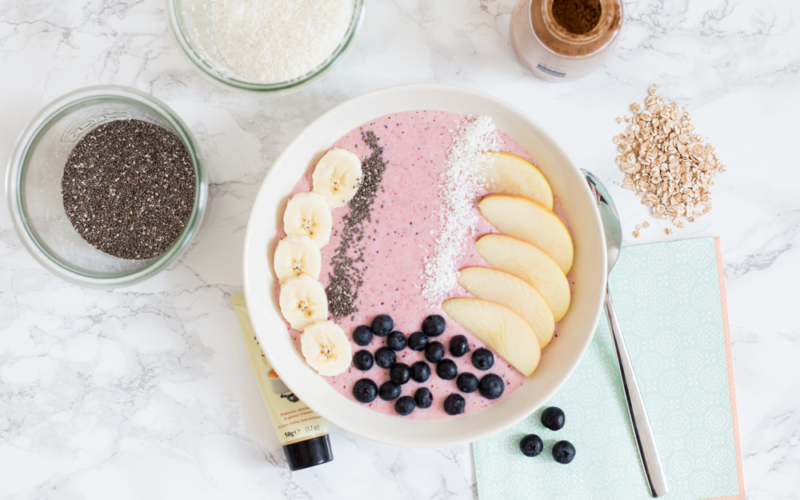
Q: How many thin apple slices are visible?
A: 5